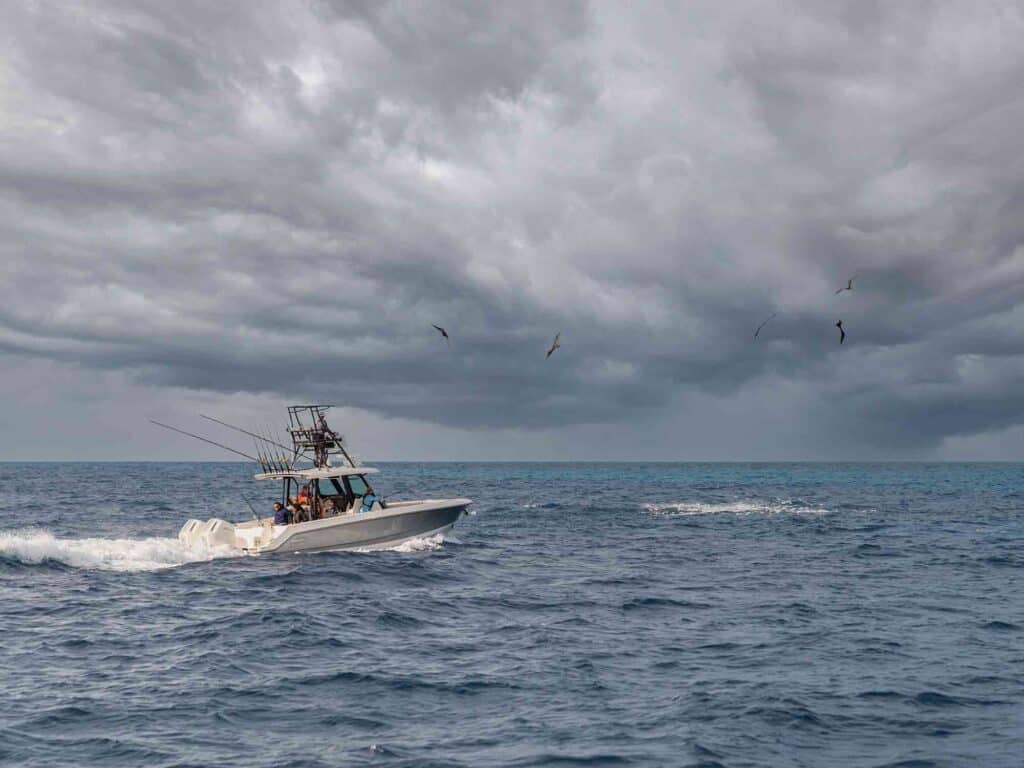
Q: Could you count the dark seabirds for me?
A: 5